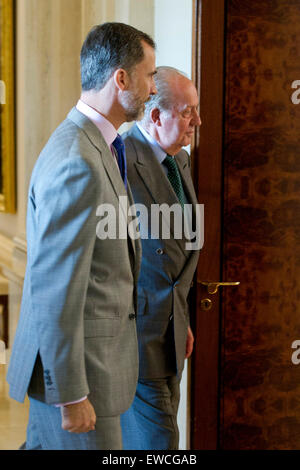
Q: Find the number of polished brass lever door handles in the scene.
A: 1